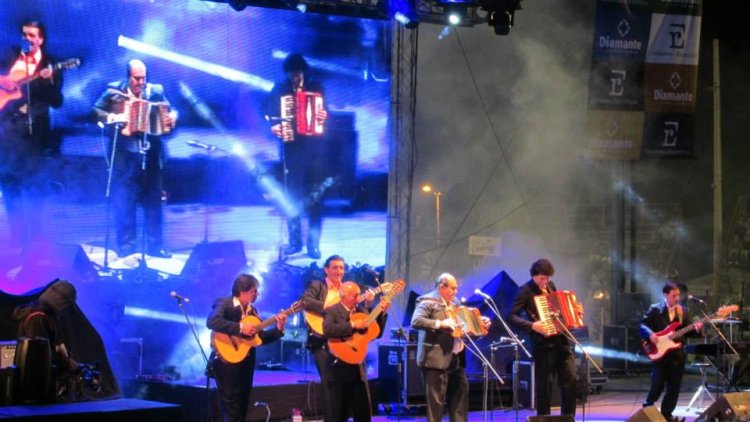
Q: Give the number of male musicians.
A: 6